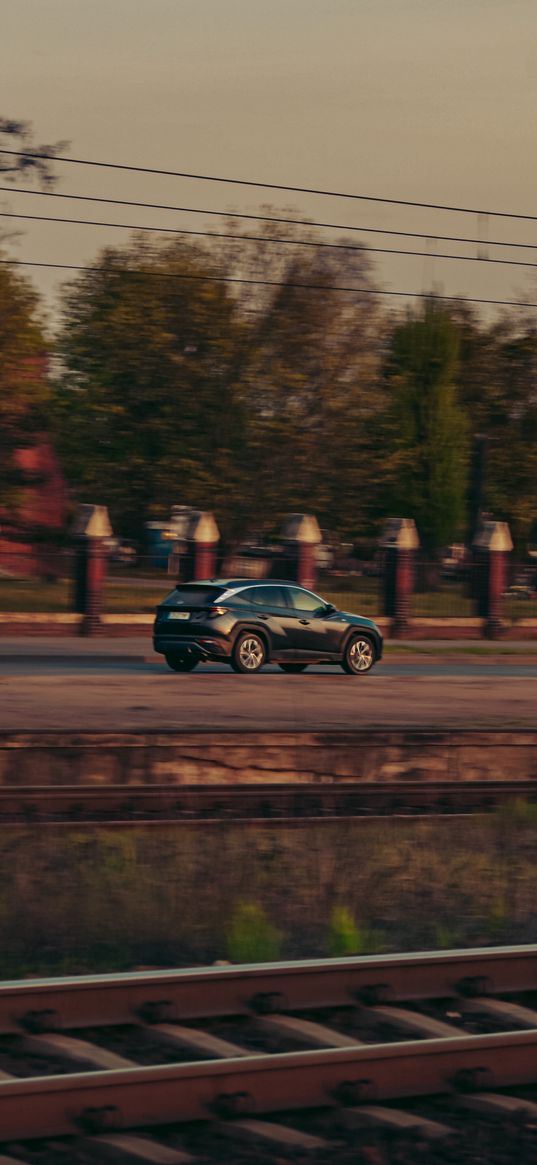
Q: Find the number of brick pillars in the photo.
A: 5